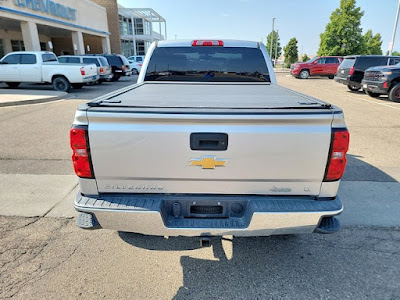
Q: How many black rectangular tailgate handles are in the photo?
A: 1